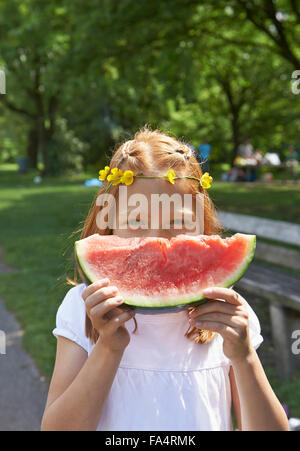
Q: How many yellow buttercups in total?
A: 5